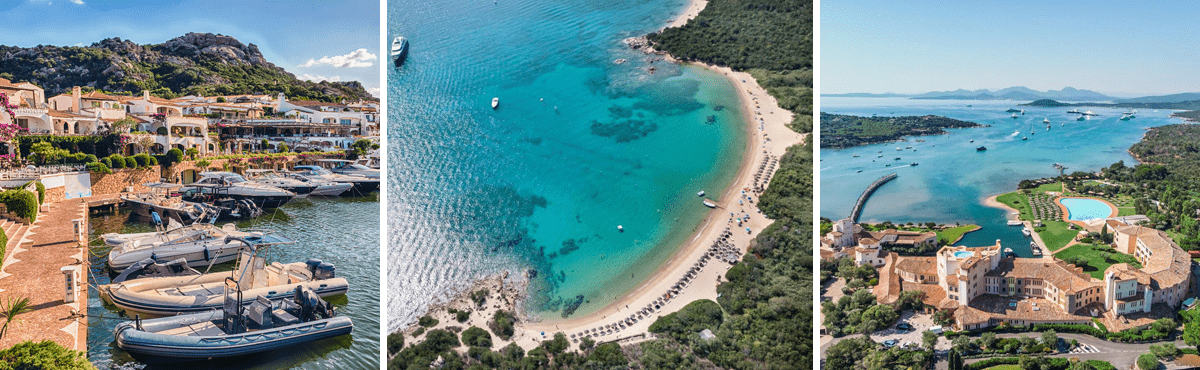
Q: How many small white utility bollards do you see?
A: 2